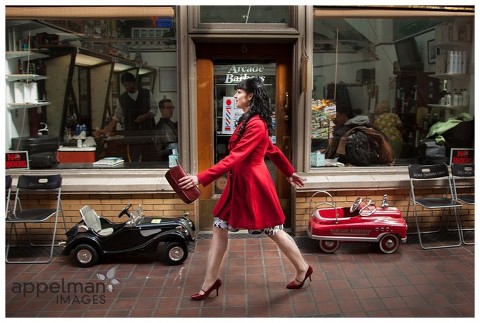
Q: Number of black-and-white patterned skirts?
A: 1